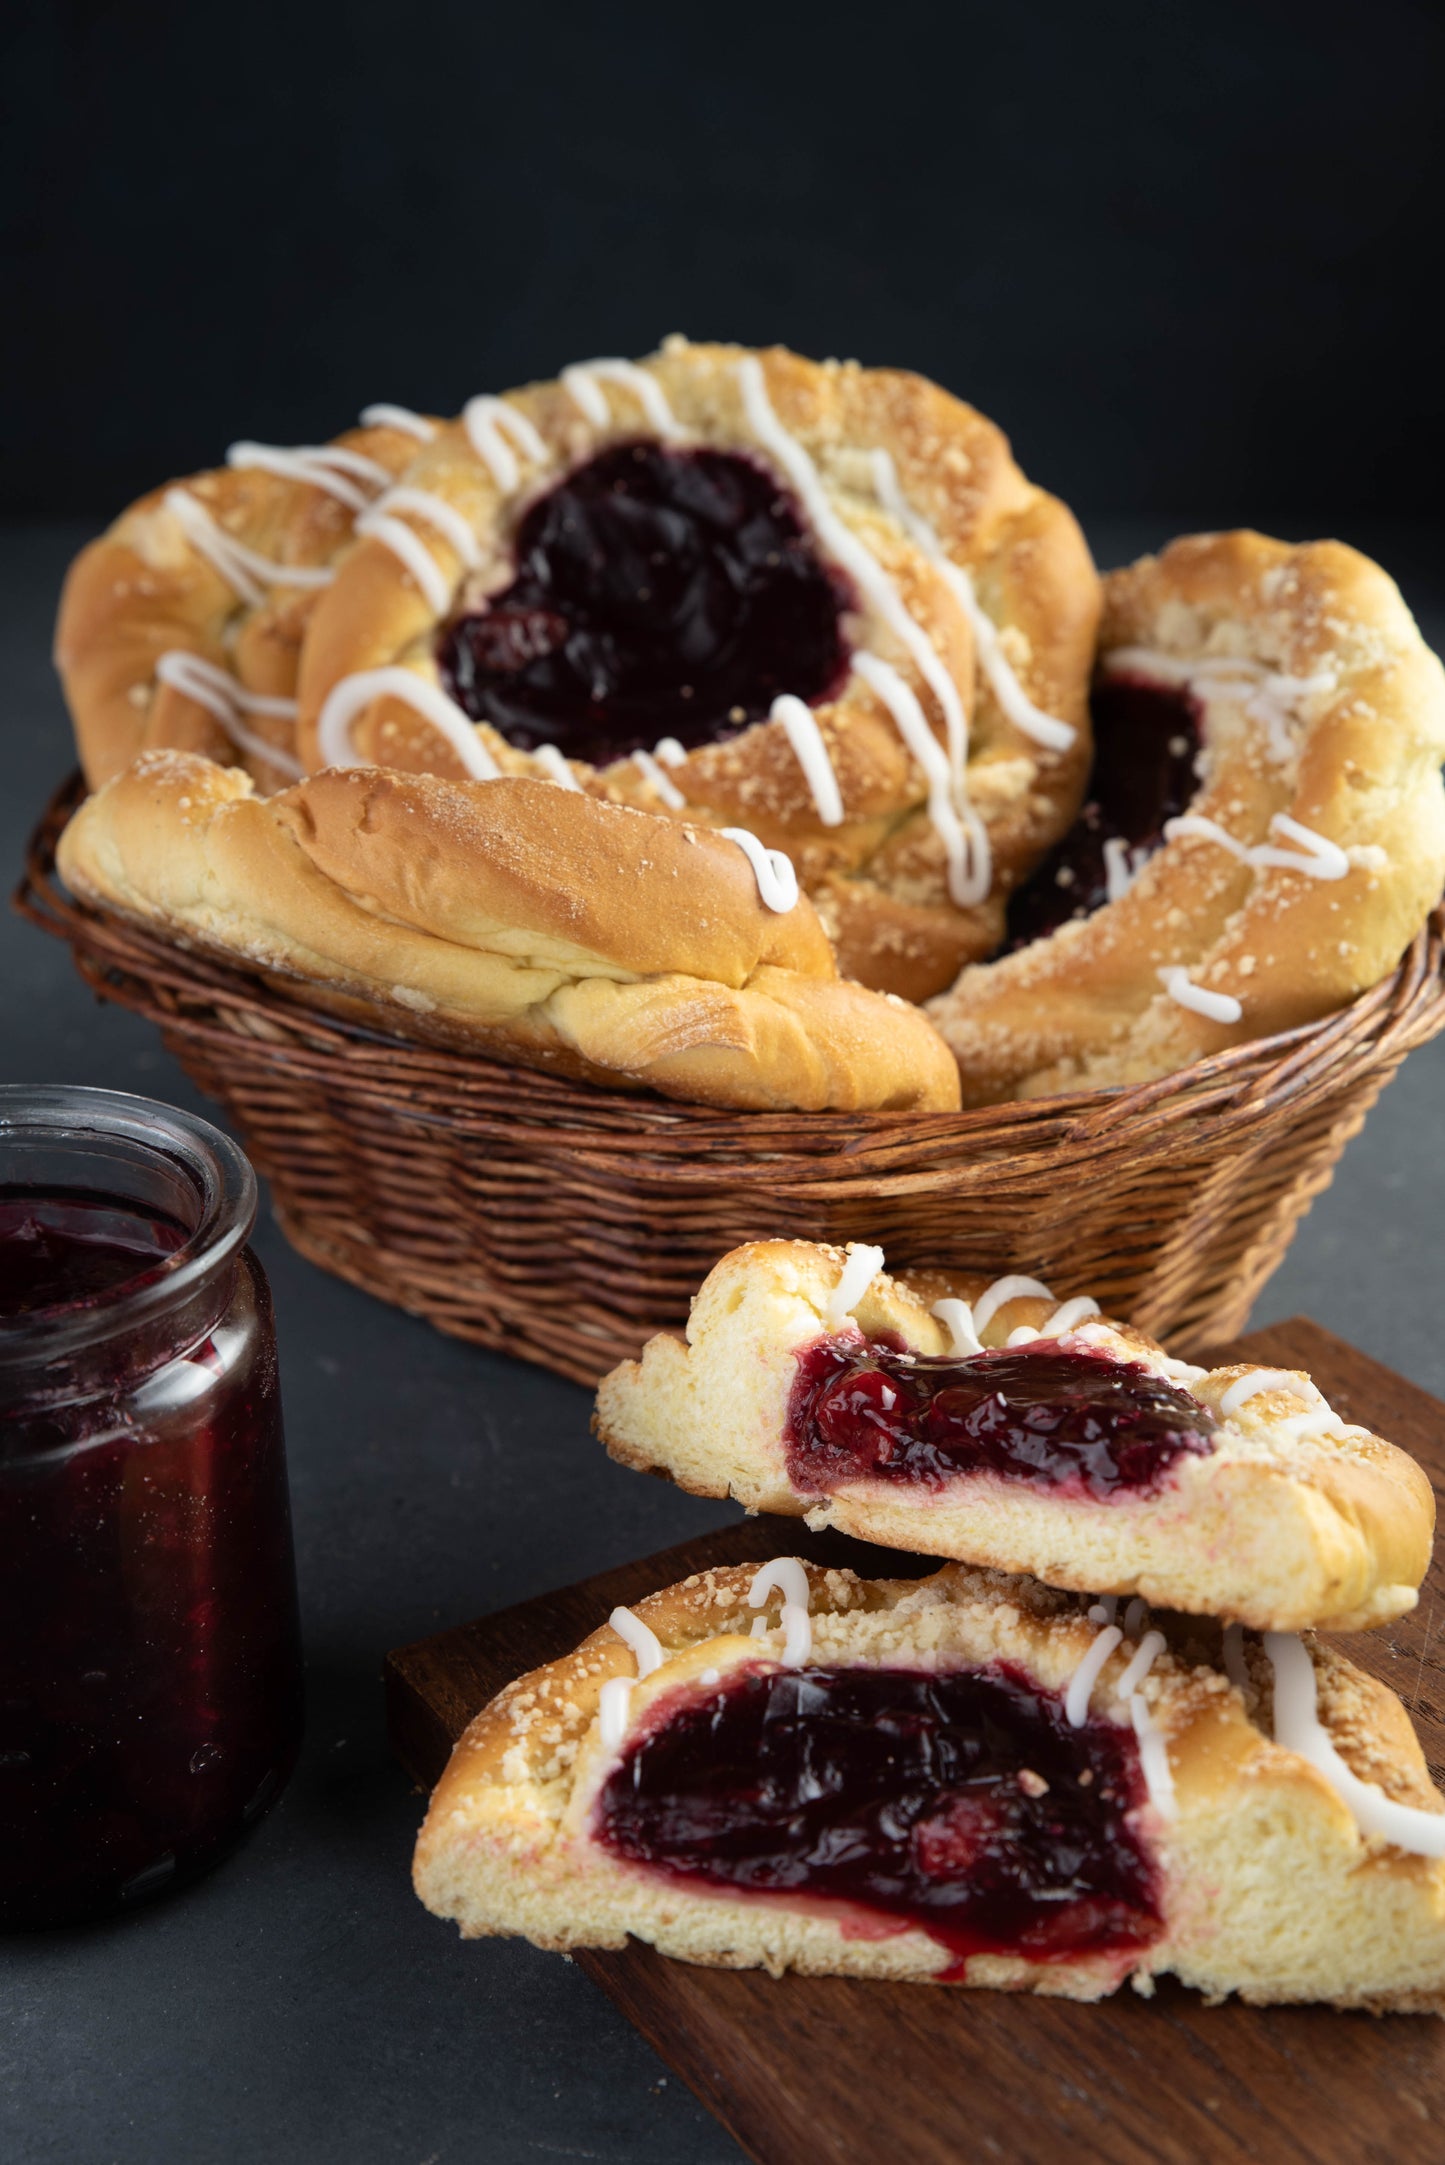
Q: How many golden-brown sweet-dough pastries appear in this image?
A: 6